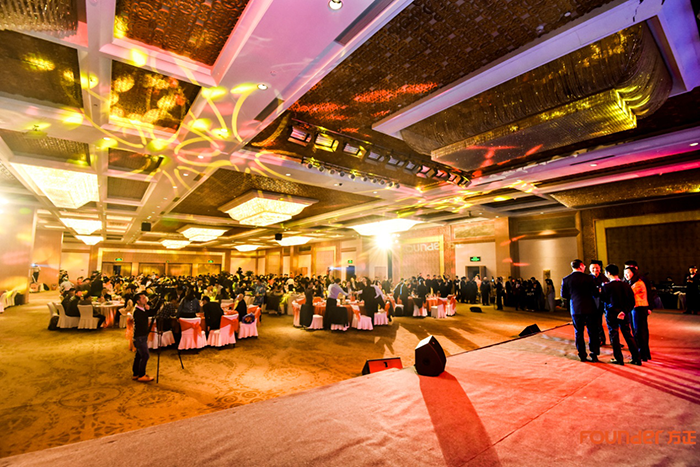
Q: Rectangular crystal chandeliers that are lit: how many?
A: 9